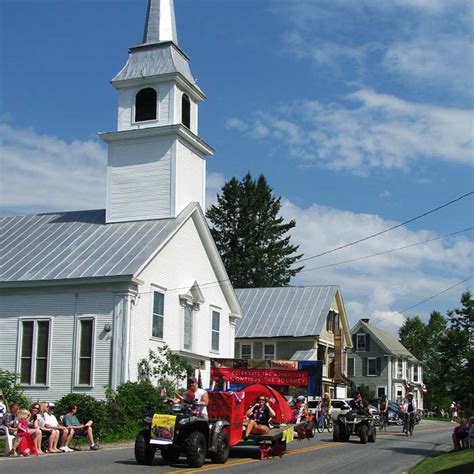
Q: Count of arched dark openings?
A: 2